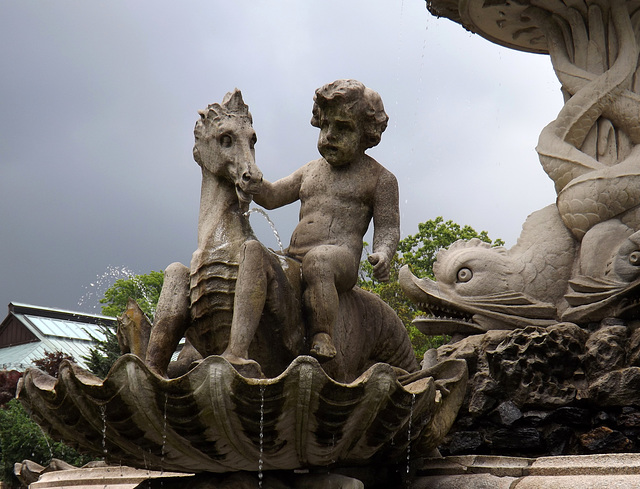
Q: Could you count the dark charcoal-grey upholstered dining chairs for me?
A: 0